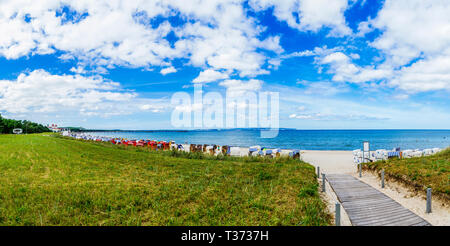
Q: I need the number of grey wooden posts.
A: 6